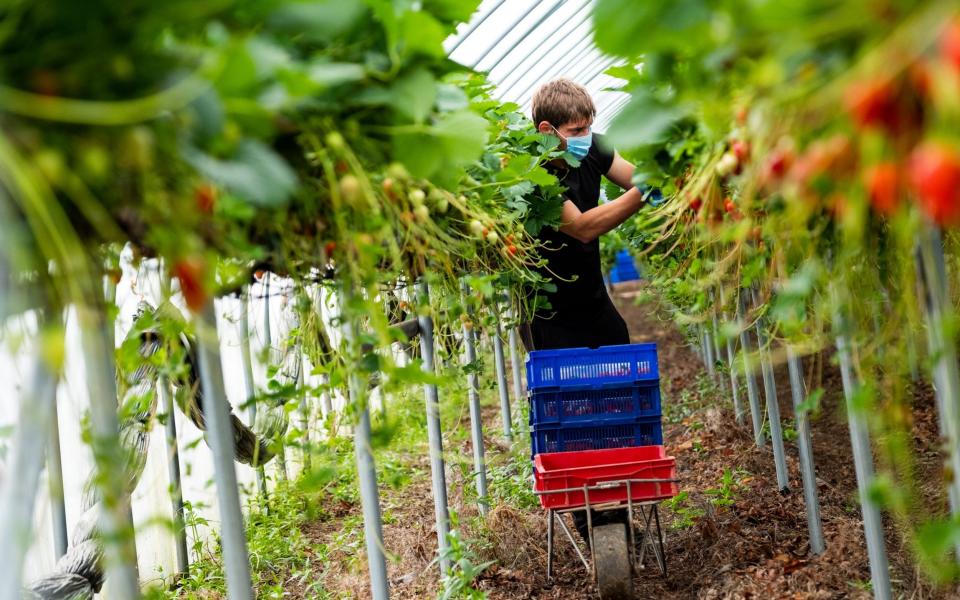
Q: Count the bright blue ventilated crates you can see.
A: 3